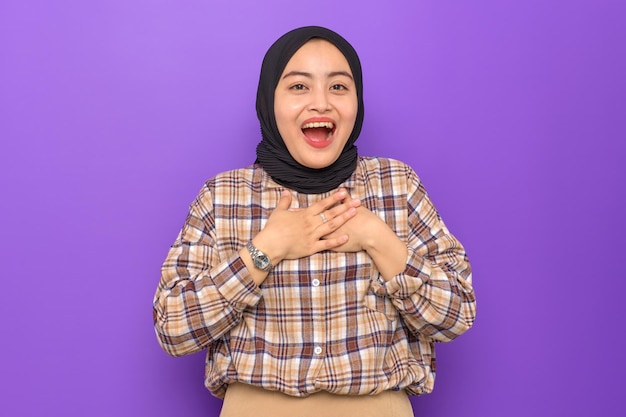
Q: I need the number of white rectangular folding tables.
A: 0